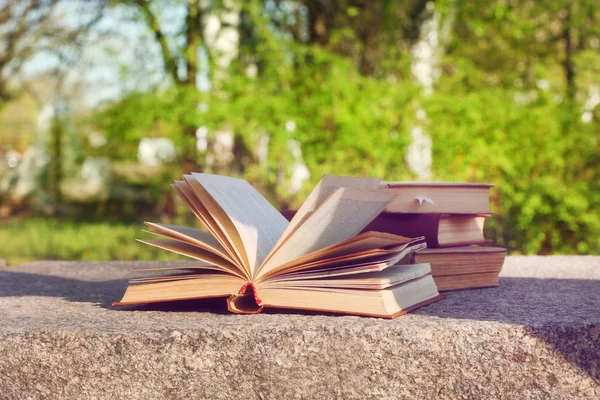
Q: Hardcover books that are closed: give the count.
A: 3